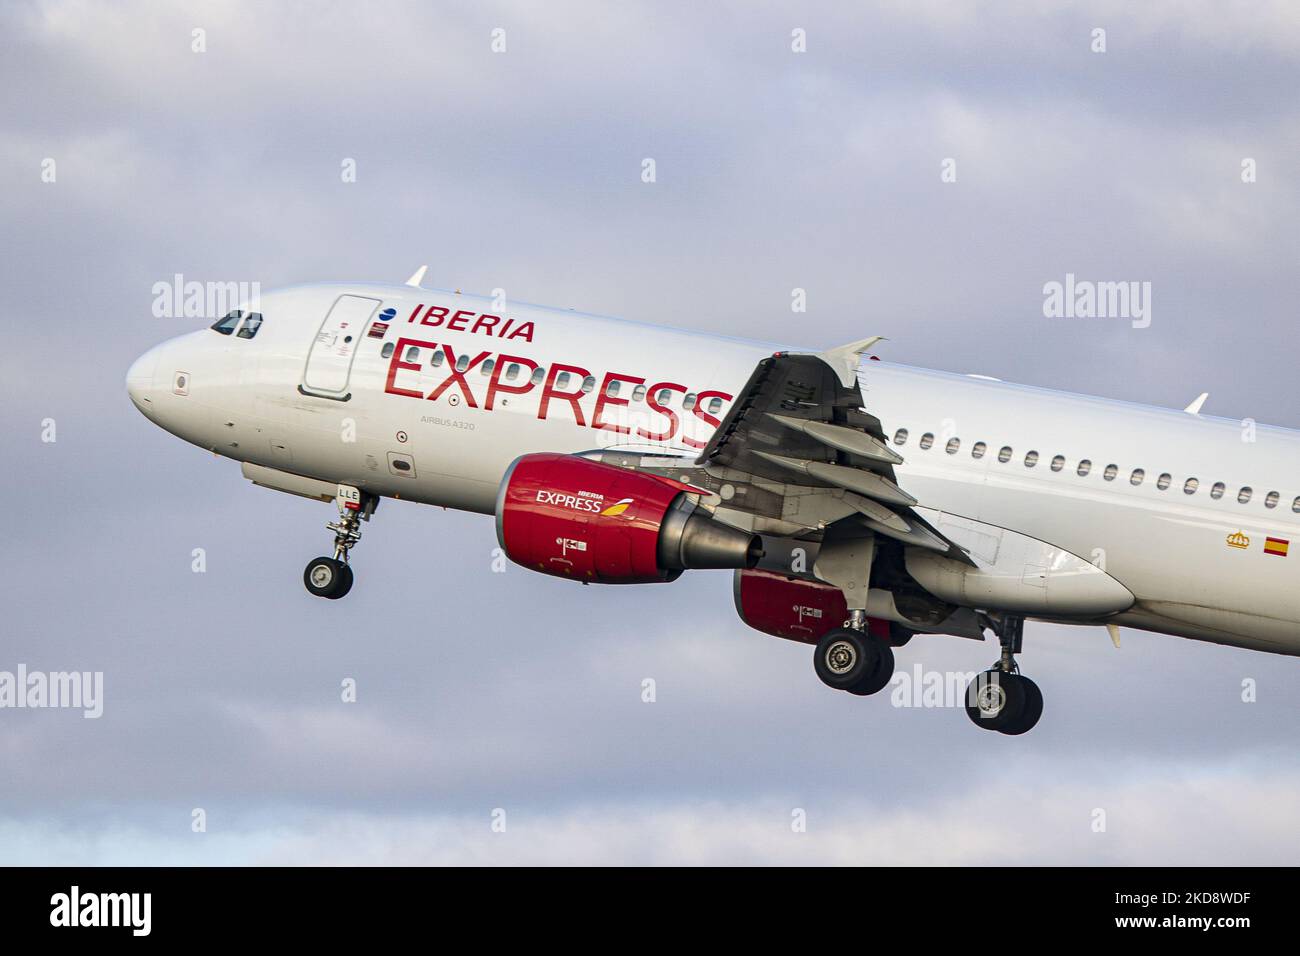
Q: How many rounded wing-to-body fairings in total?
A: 1